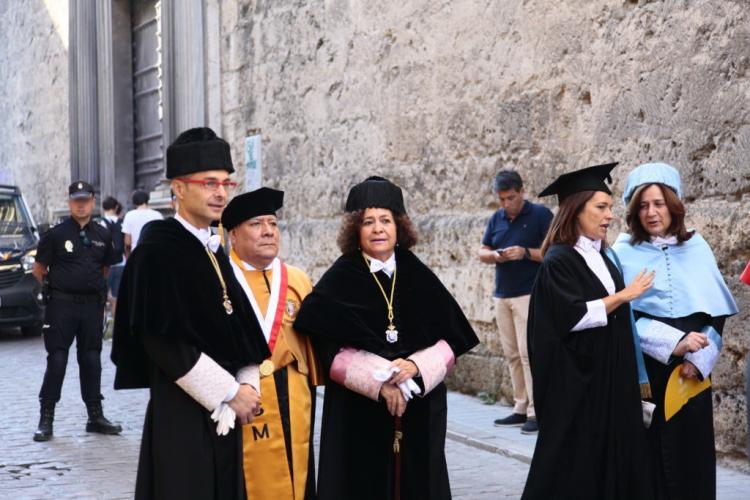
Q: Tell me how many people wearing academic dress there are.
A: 5